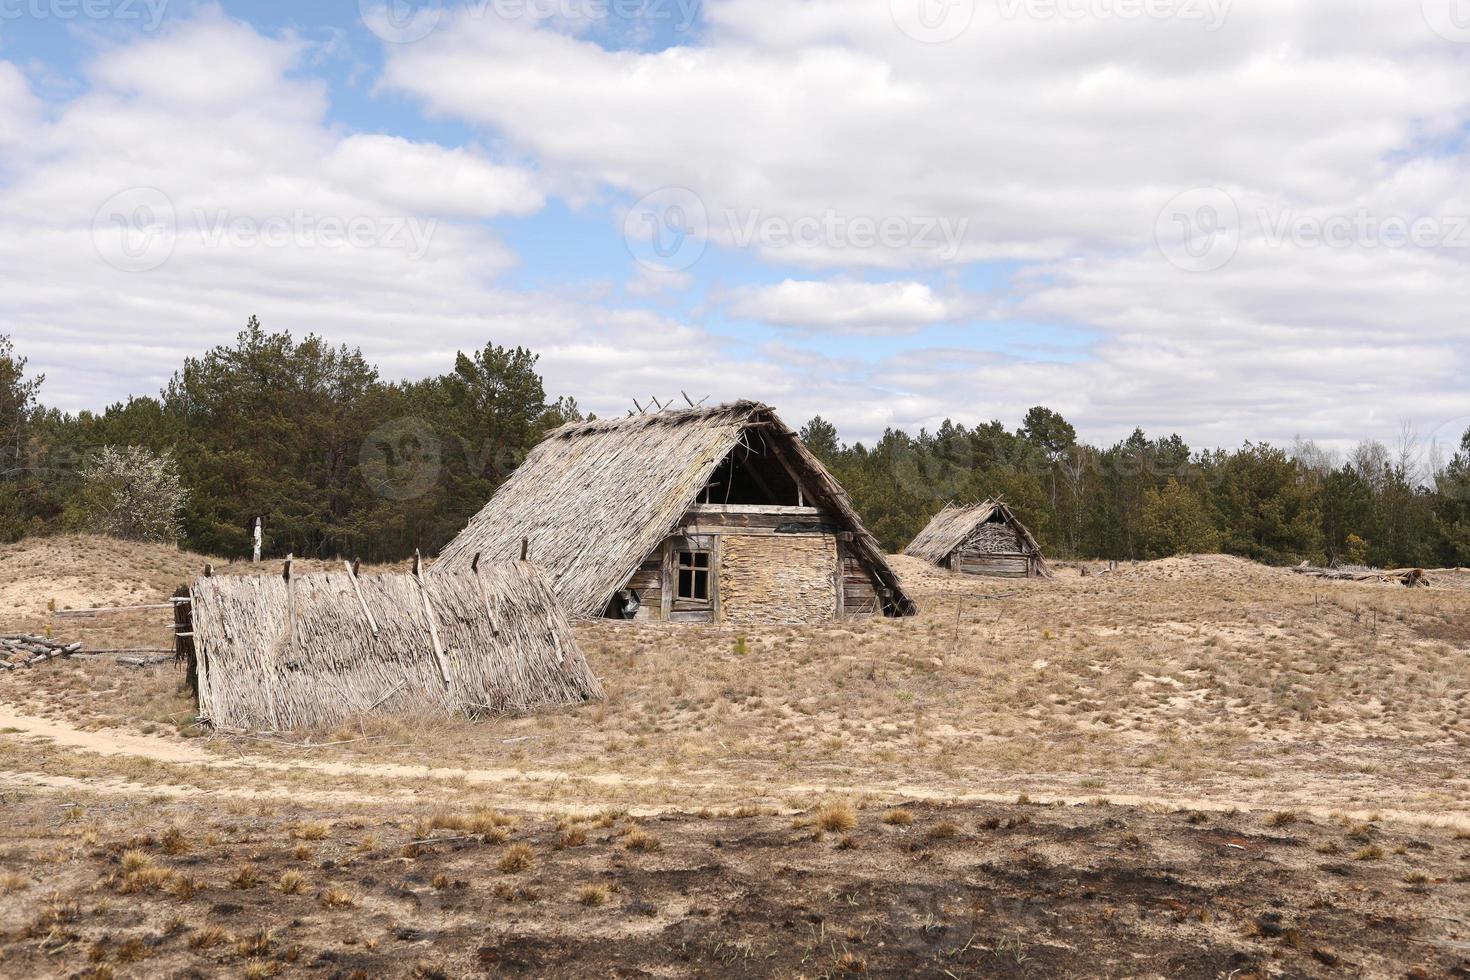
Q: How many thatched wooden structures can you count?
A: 3